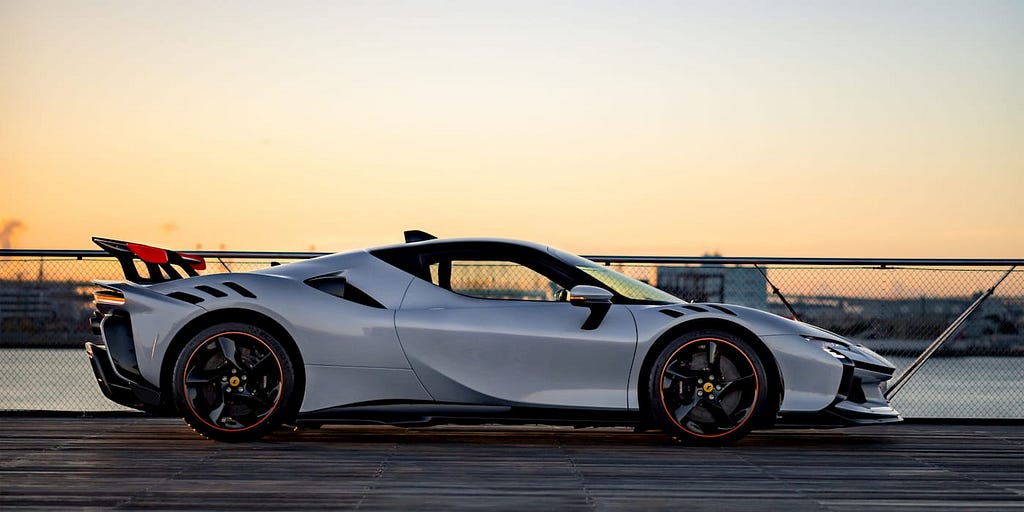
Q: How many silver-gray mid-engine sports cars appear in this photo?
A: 1